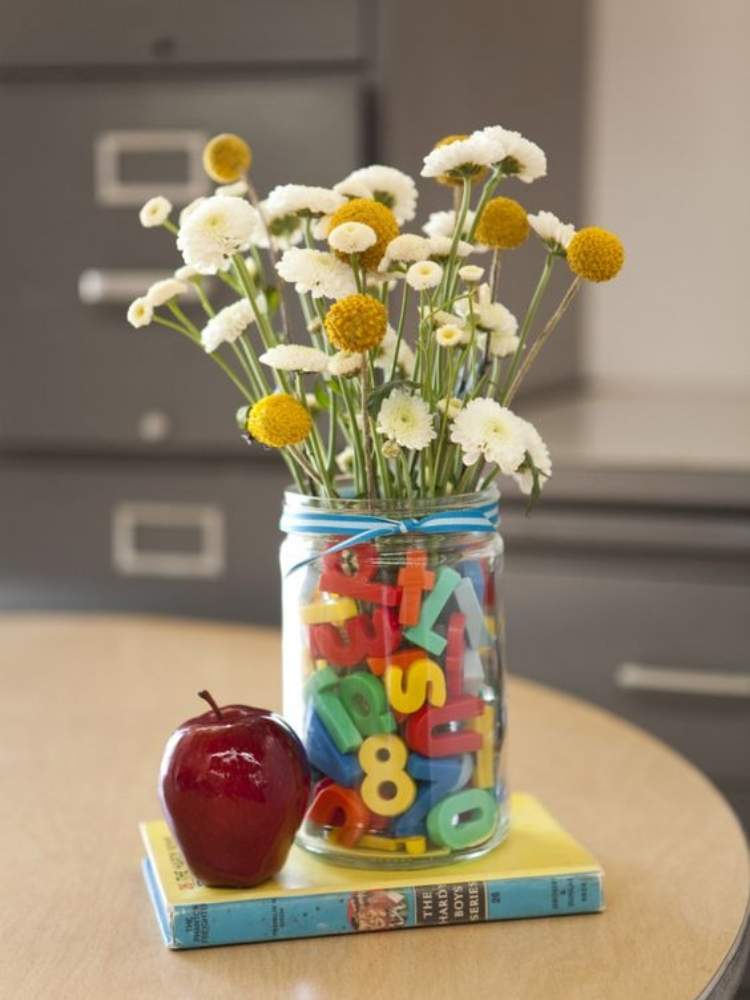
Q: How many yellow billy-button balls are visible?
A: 7